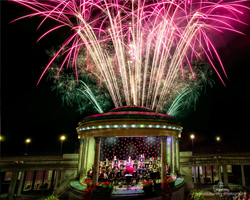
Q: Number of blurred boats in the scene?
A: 0